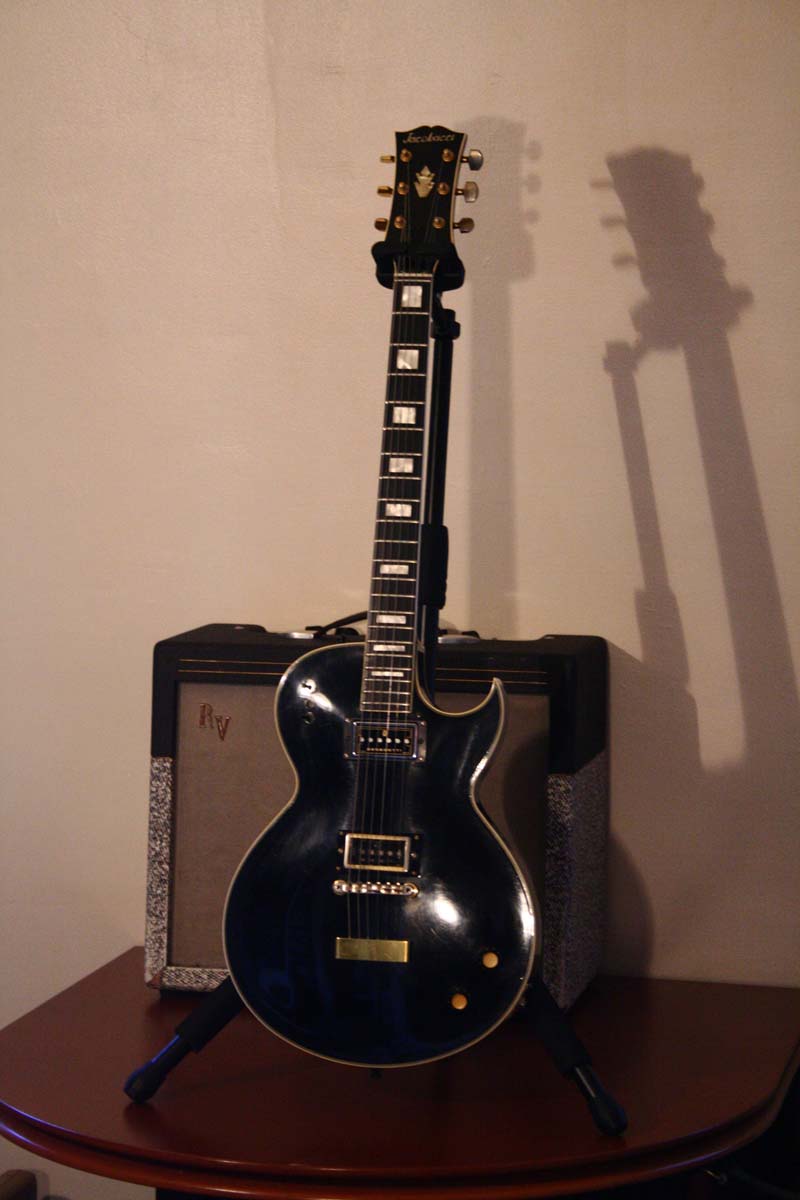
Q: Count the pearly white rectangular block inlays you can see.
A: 9